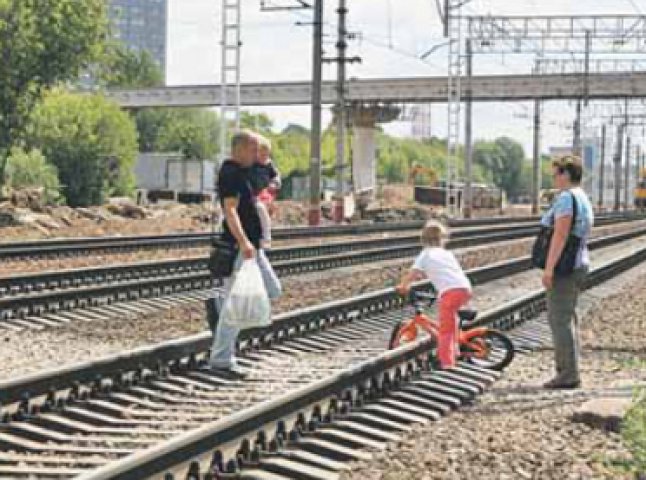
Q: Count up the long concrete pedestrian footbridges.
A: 1